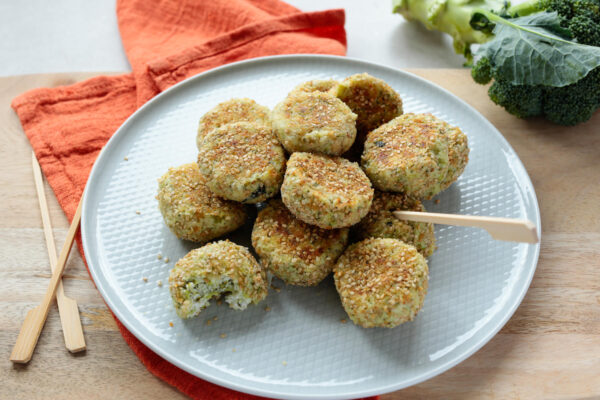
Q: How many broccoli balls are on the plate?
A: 13